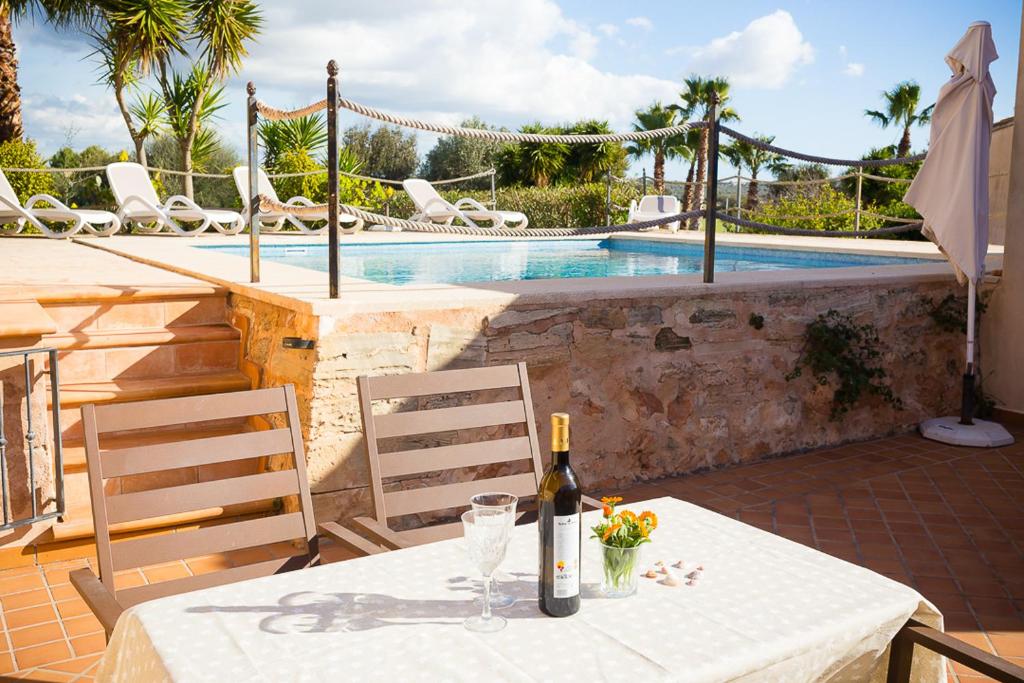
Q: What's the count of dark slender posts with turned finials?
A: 3